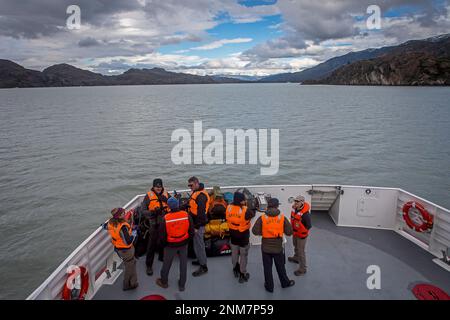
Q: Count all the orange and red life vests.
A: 7